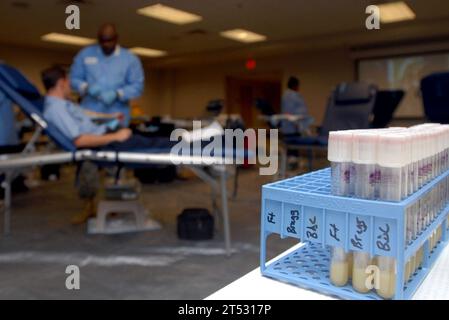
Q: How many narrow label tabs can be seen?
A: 6